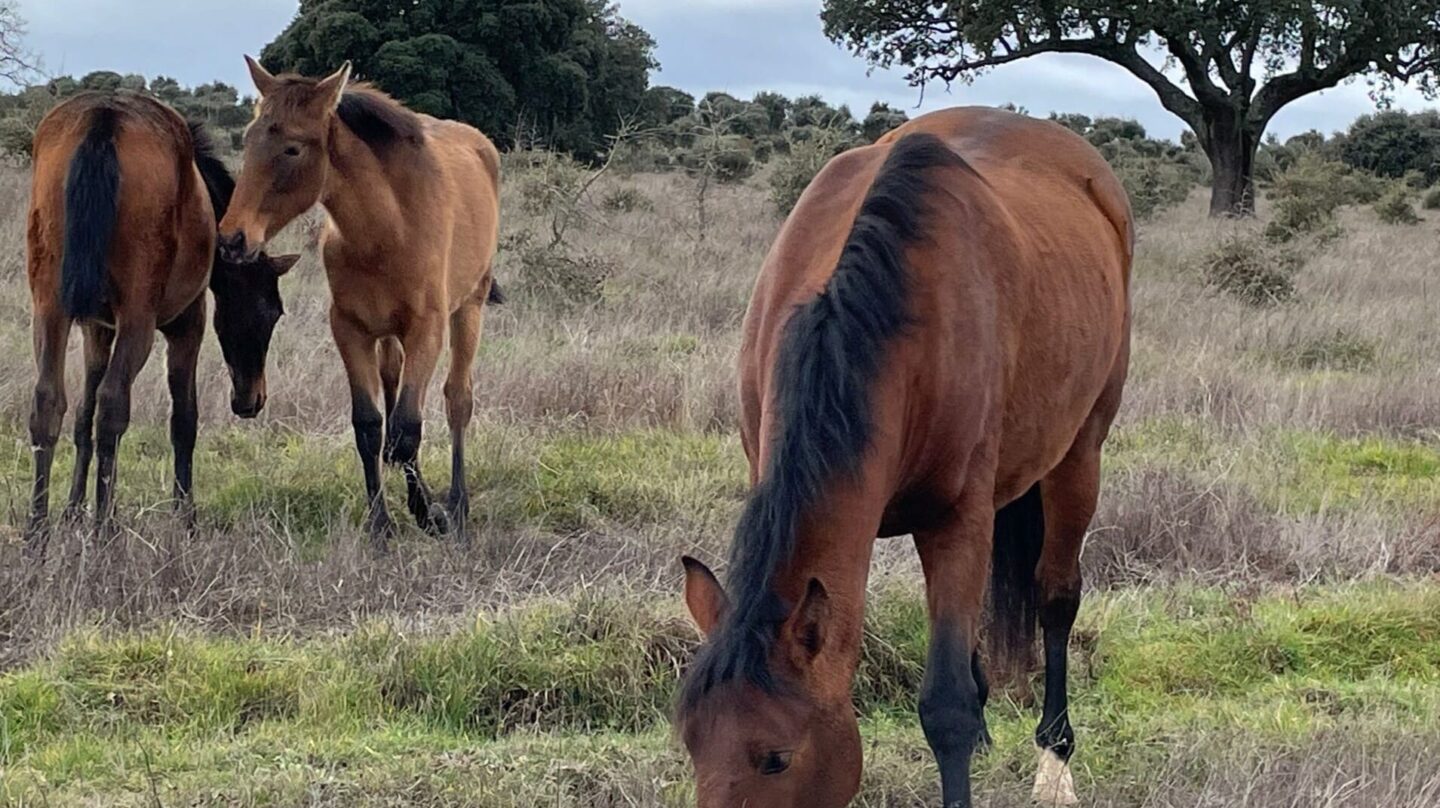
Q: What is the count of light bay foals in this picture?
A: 1